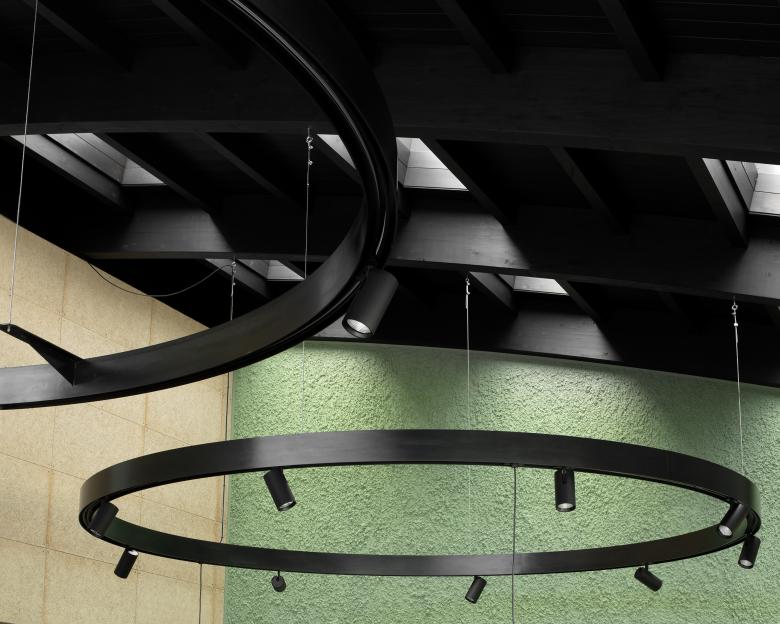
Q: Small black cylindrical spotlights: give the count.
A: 10